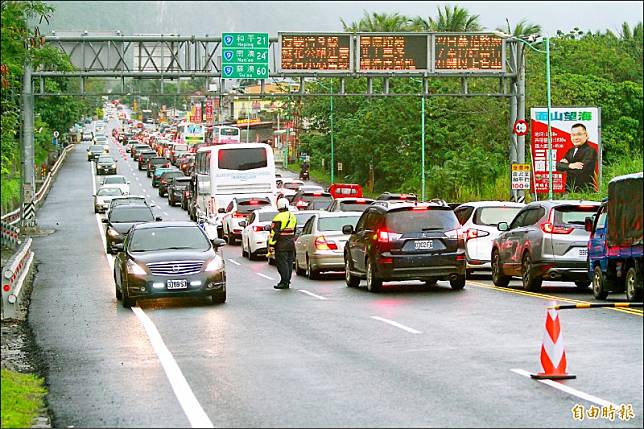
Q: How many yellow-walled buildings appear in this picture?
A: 1